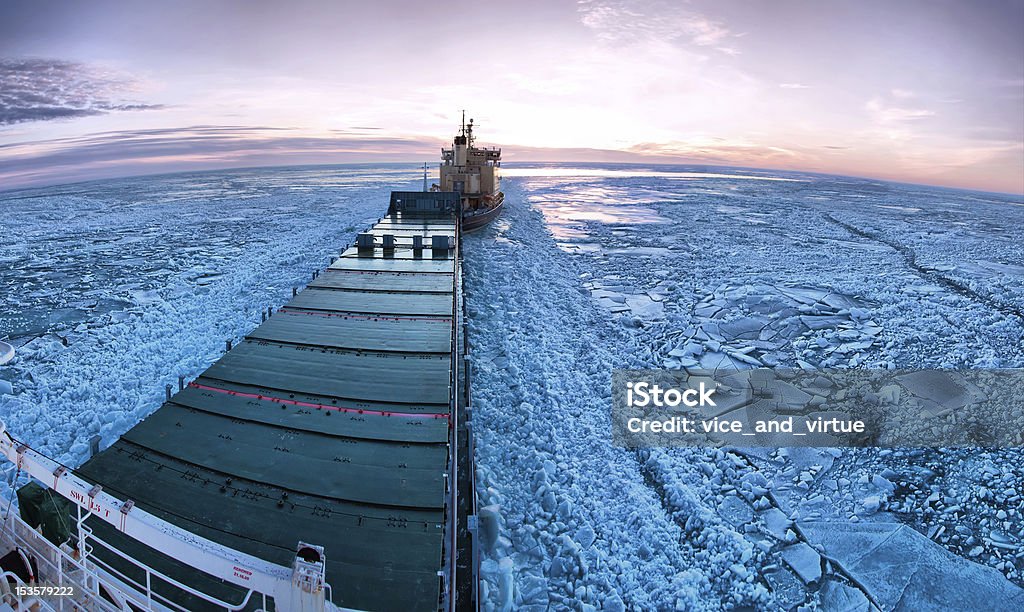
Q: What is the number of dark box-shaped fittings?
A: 4